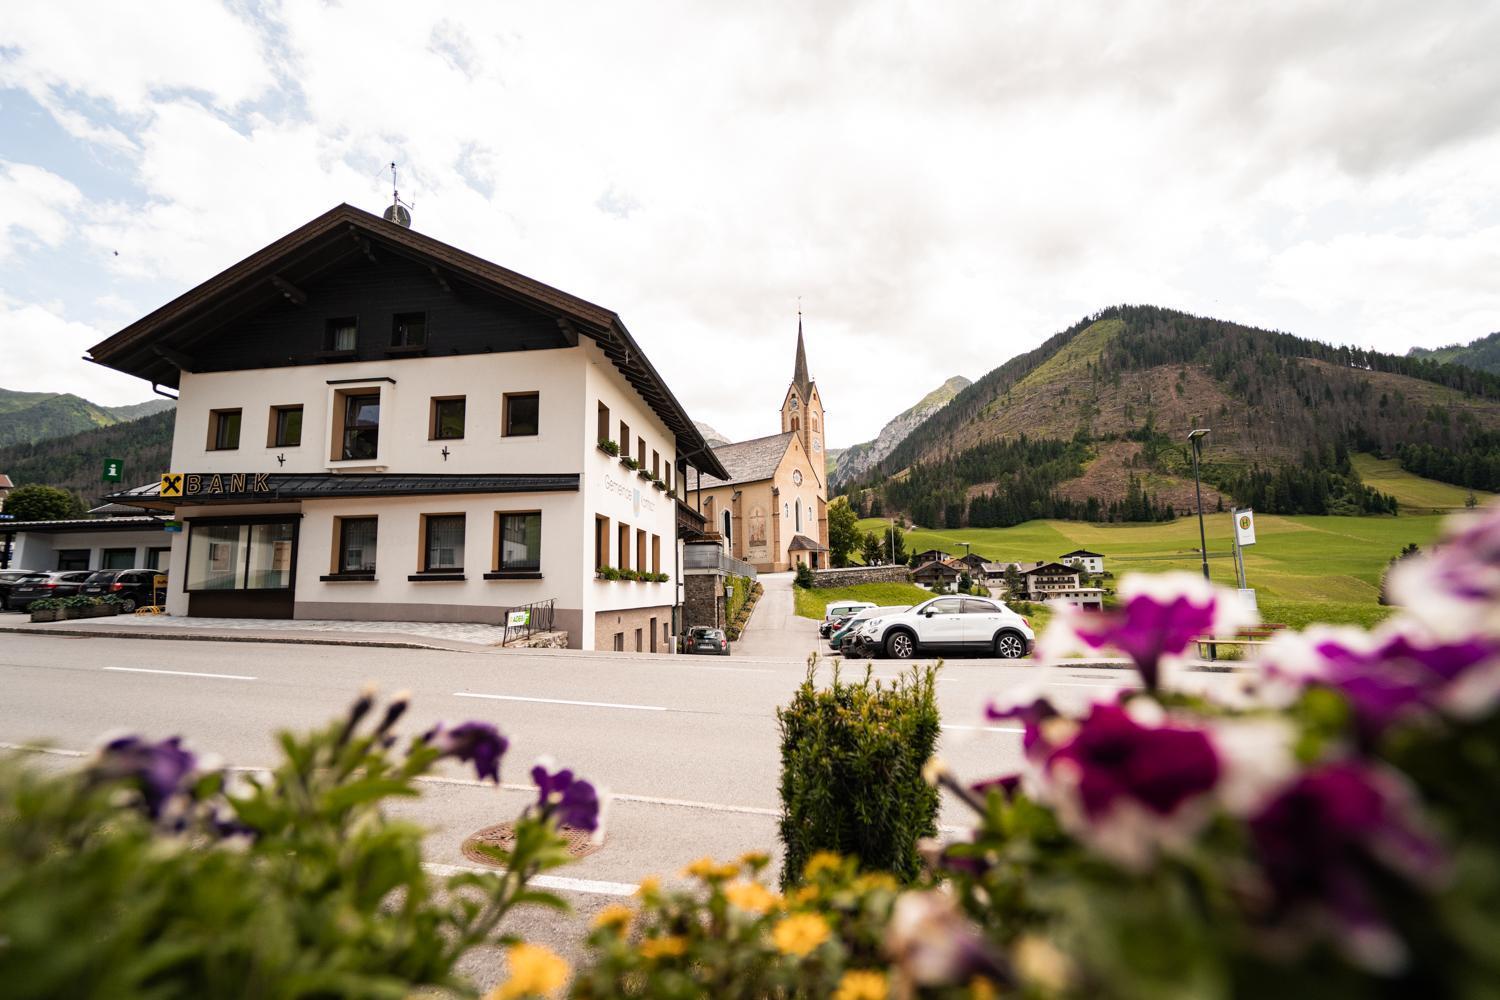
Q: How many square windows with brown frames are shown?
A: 4